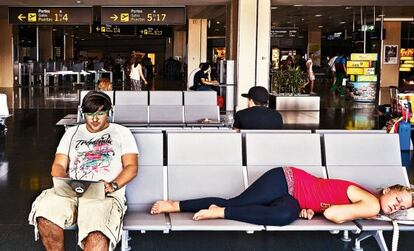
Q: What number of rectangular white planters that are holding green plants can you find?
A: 1